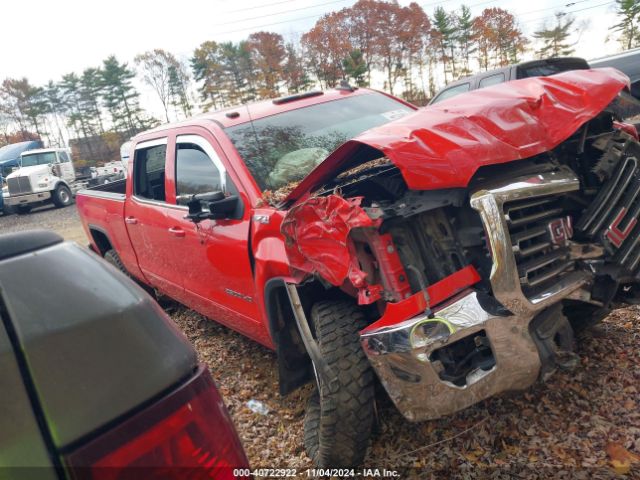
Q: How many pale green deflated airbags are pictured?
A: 1